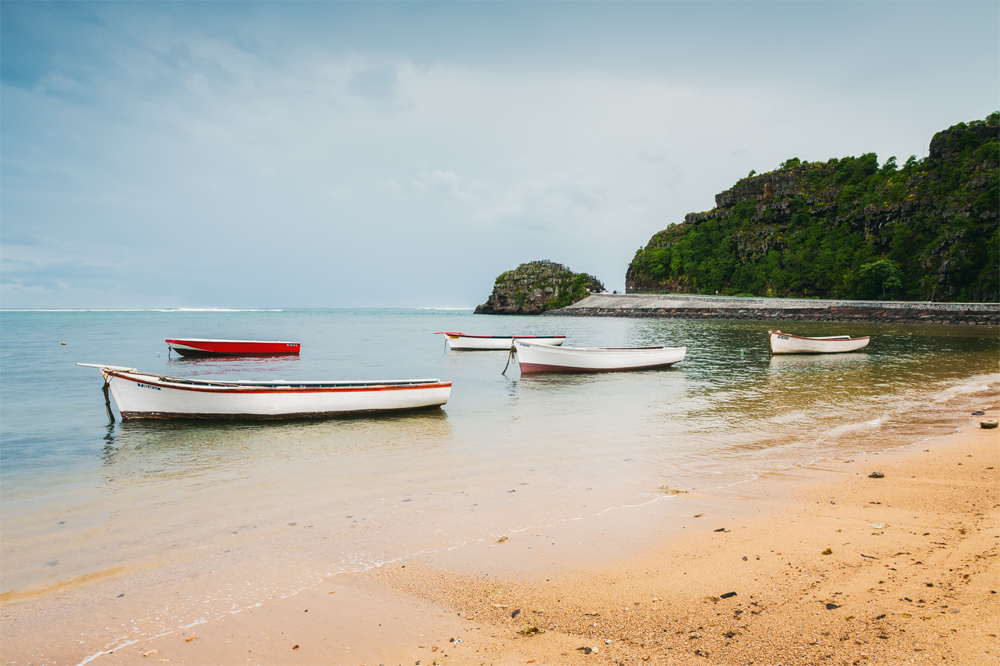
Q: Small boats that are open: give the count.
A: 5